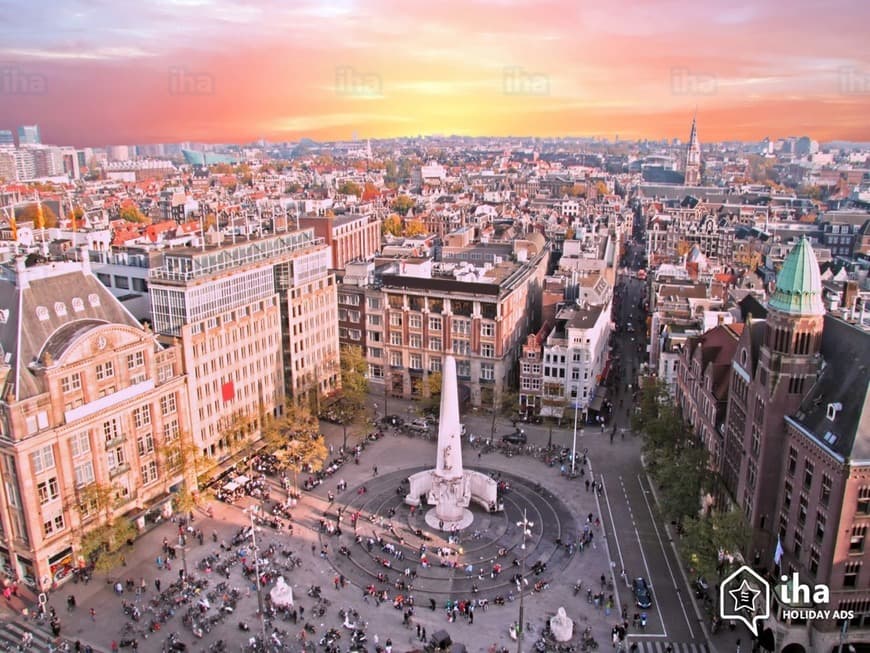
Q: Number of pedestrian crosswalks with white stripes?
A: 2